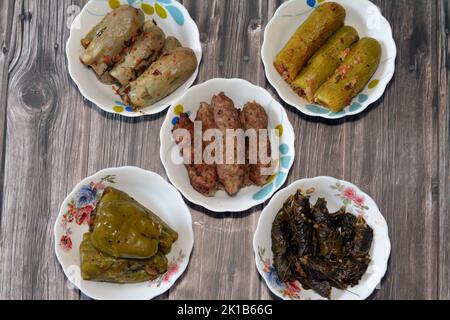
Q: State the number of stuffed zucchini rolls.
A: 3